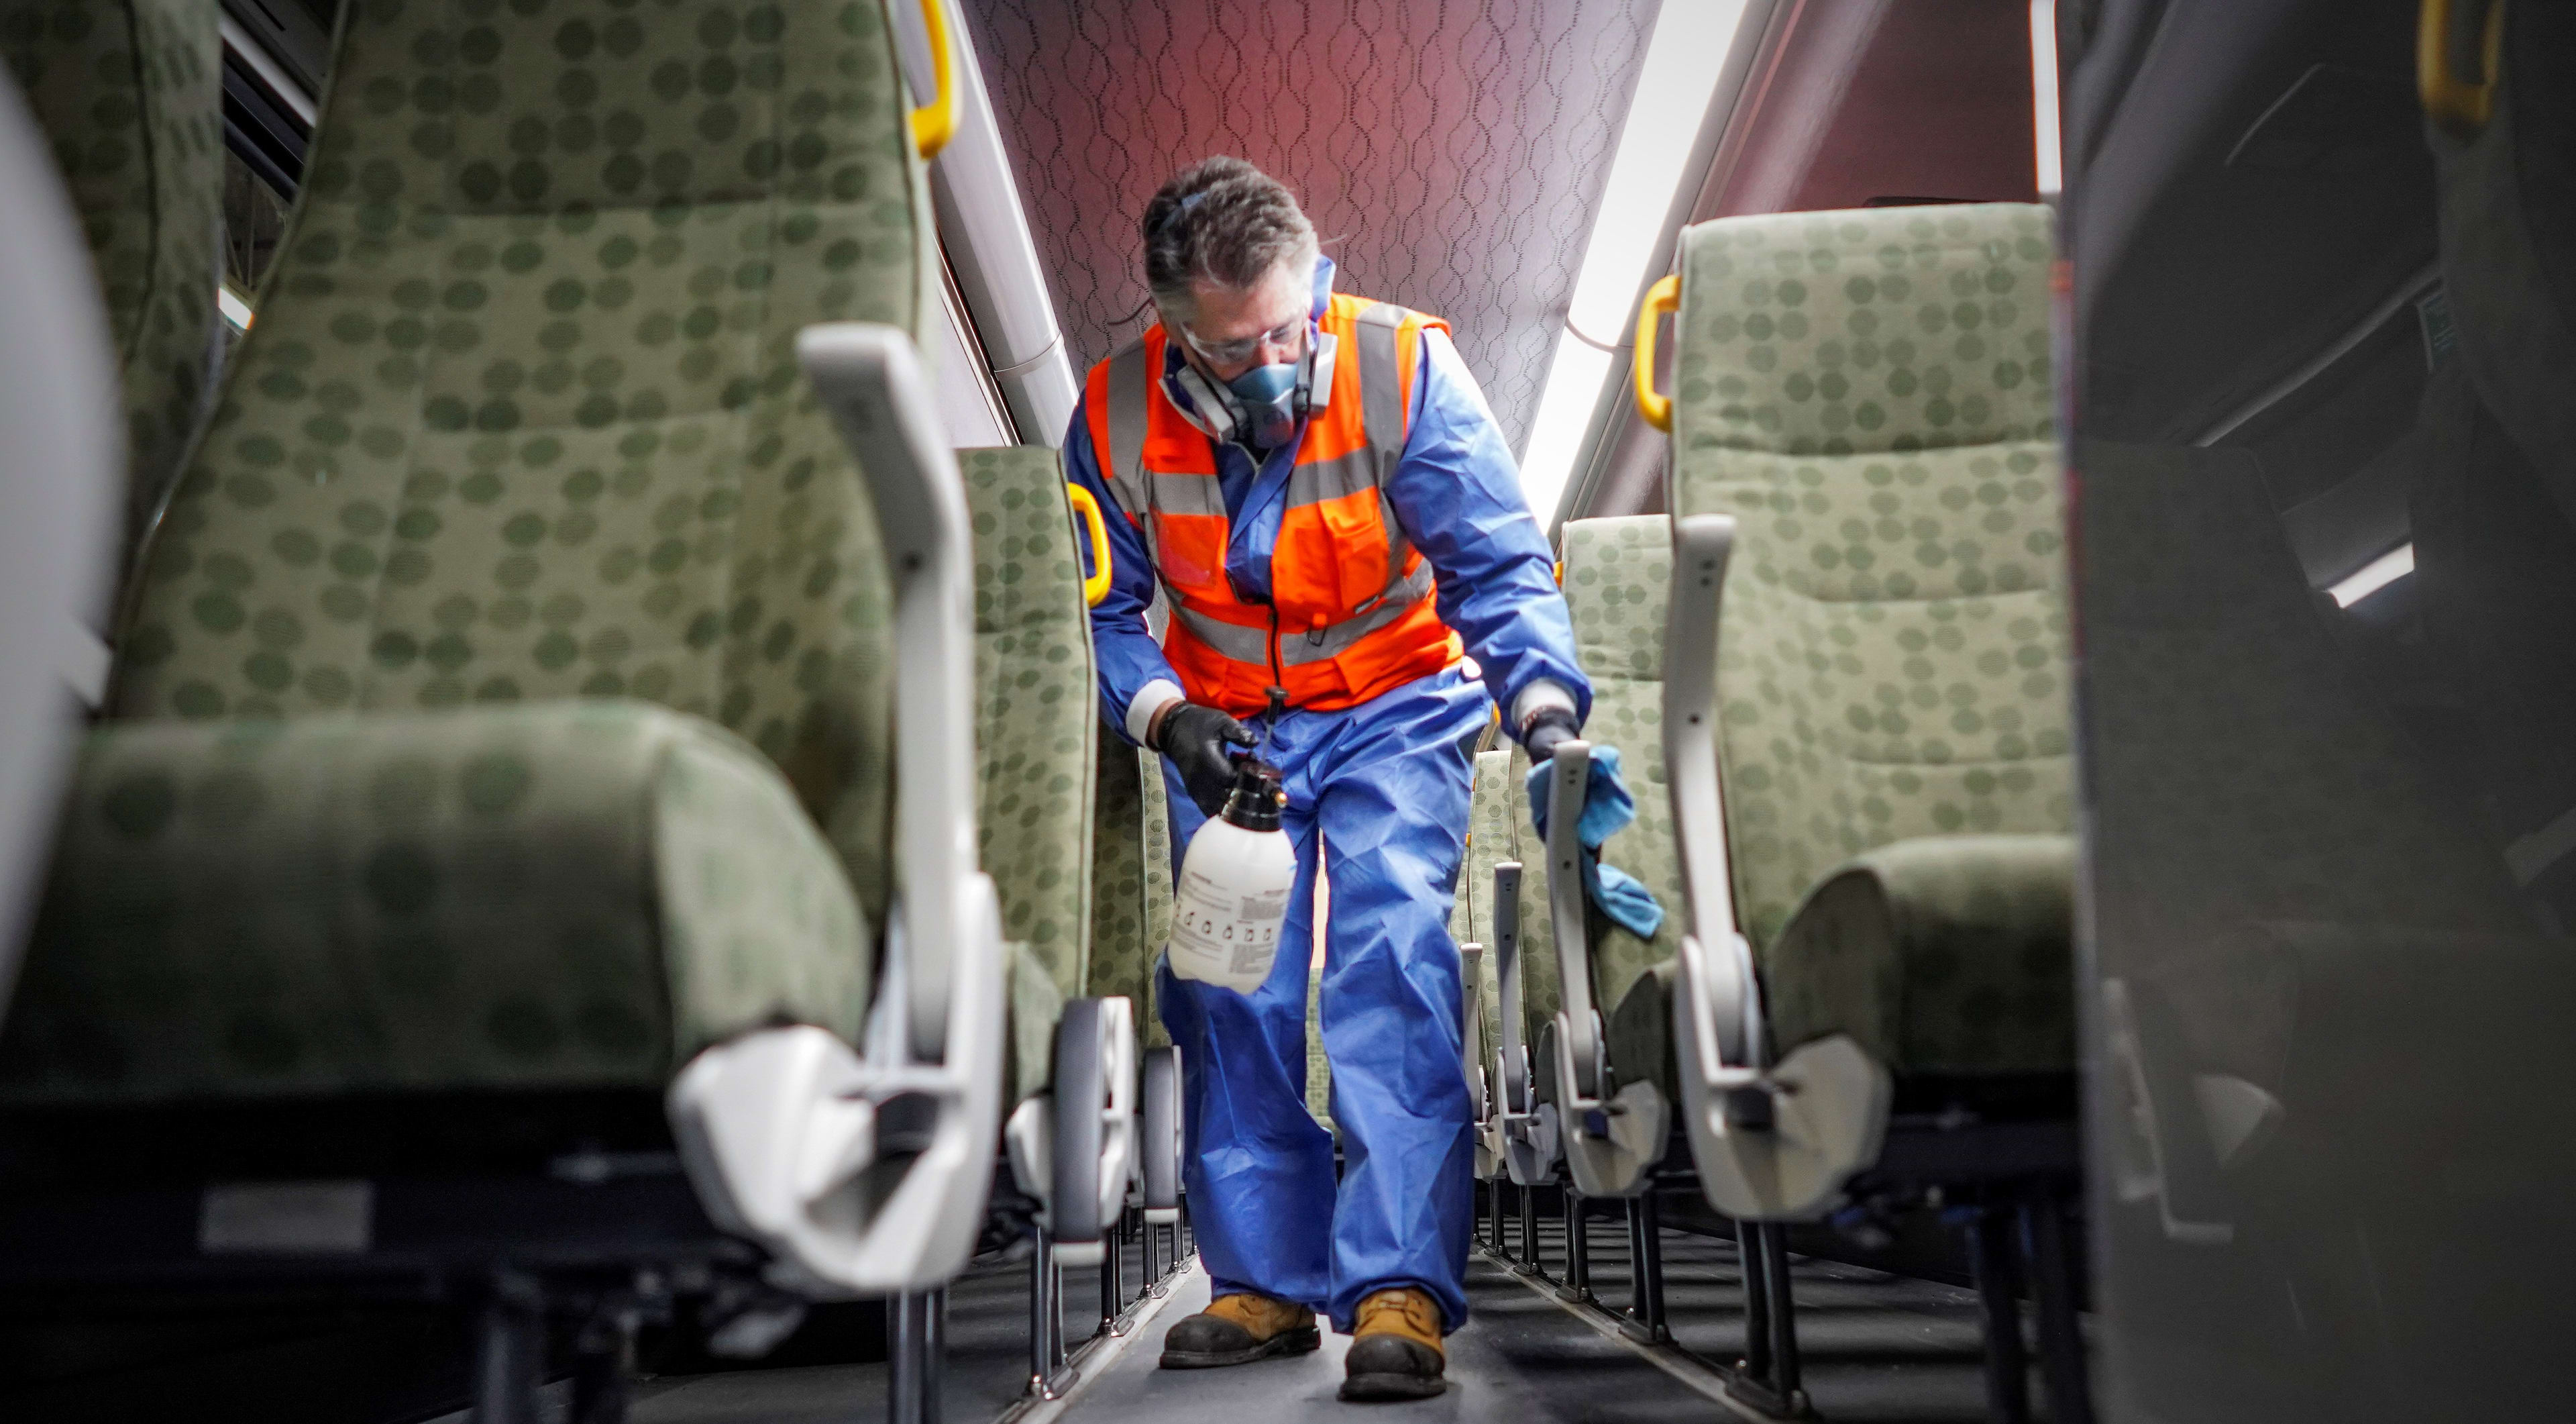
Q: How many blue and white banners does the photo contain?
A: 0